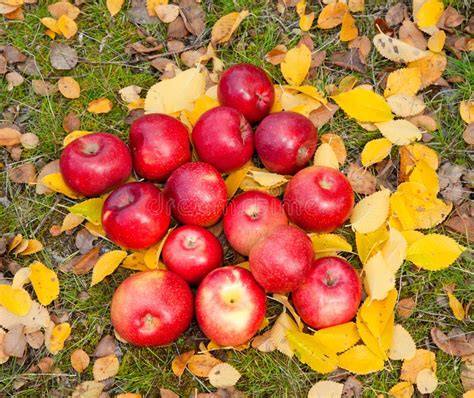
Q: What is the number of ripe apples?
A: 14